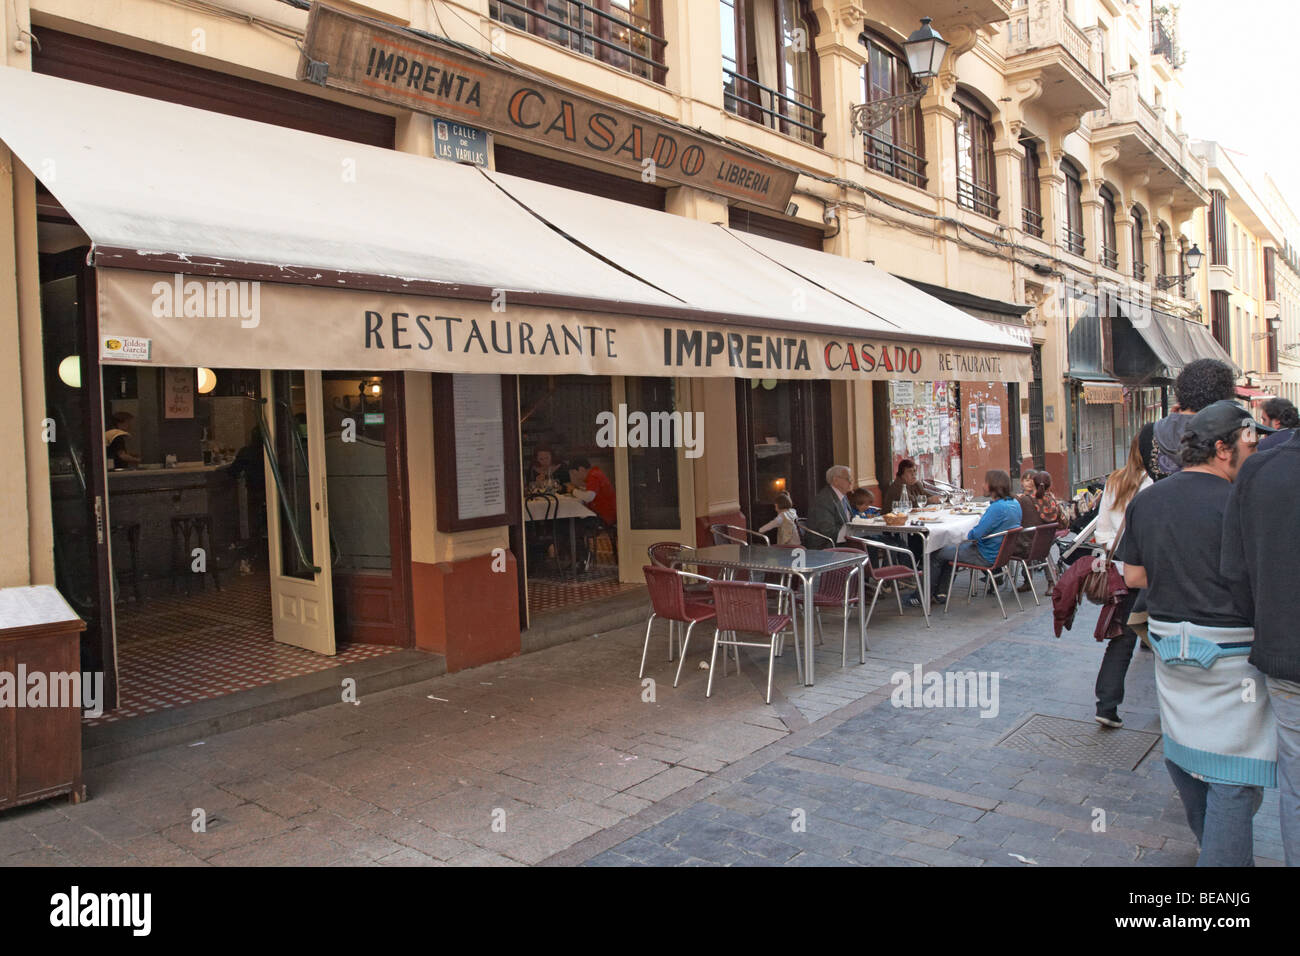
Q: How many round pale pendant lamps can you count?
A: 2